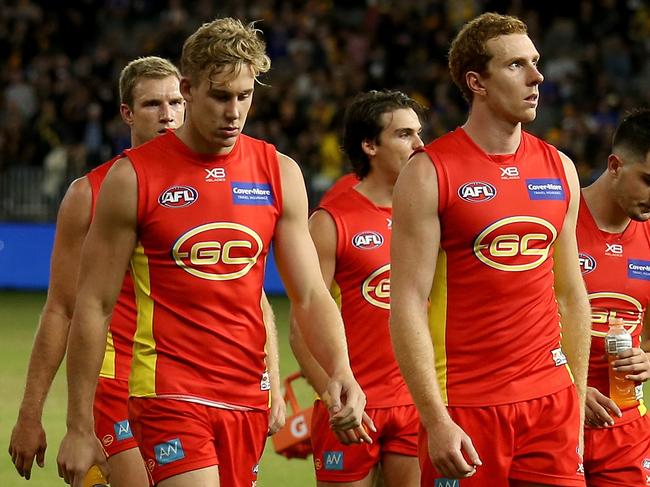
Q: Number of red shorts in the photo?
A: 5